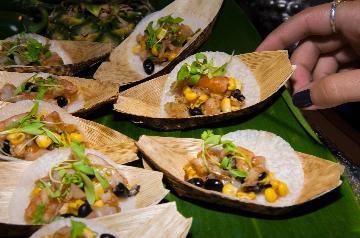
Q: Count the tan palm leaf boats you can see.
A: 8